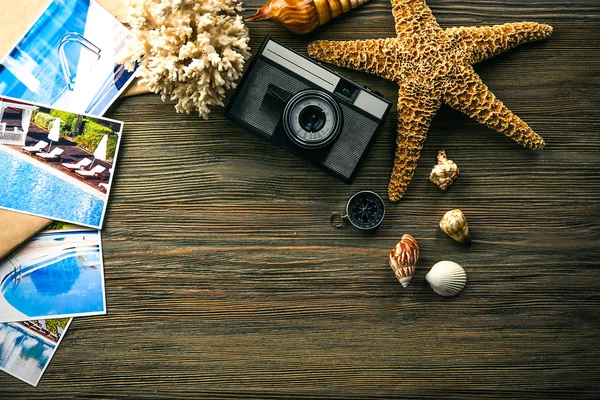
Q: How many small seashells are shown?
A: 4